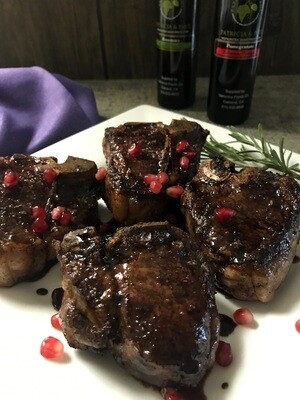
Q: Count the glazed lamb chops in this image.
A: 4